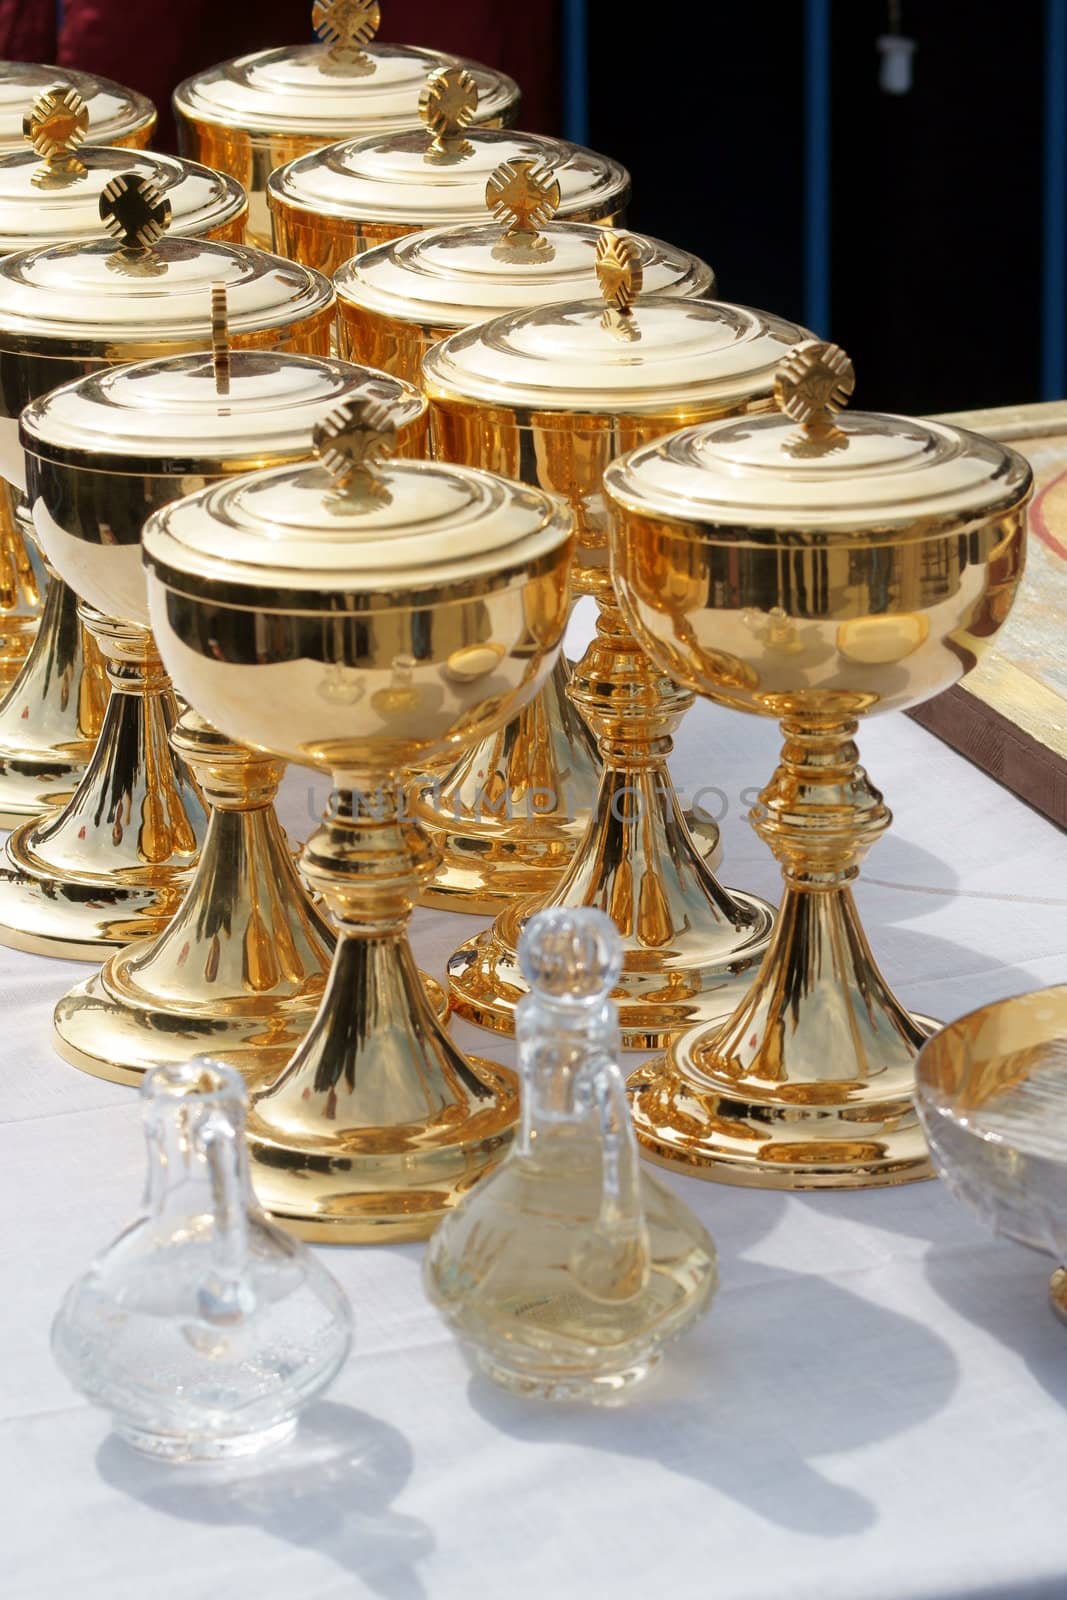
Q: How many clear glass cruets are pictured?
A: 2